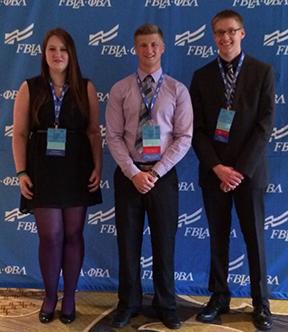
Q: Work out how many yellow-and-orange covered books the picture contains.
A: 0